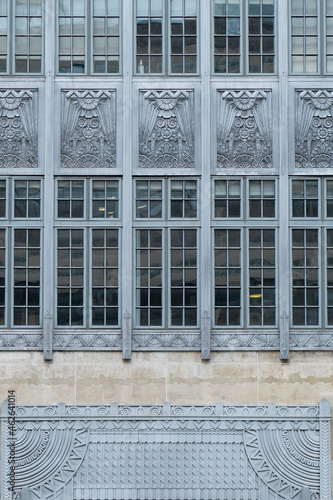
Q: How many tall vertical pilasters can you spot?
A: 4